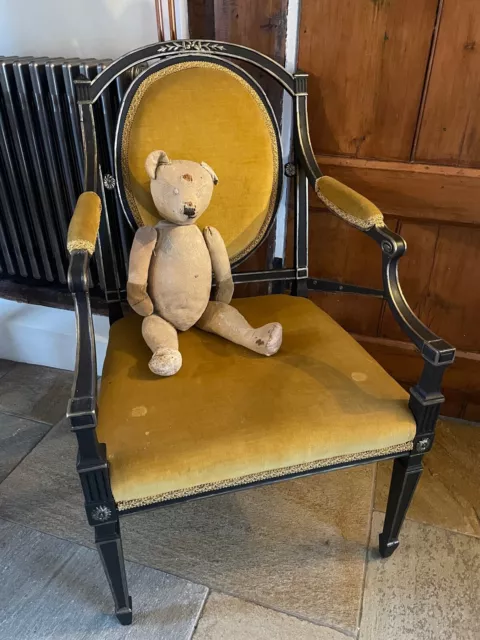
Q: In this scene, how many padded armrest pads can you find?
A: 2